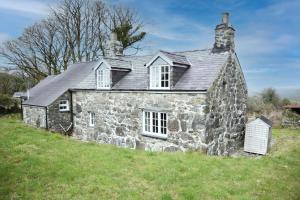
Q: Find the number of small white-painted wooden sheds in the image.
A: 1